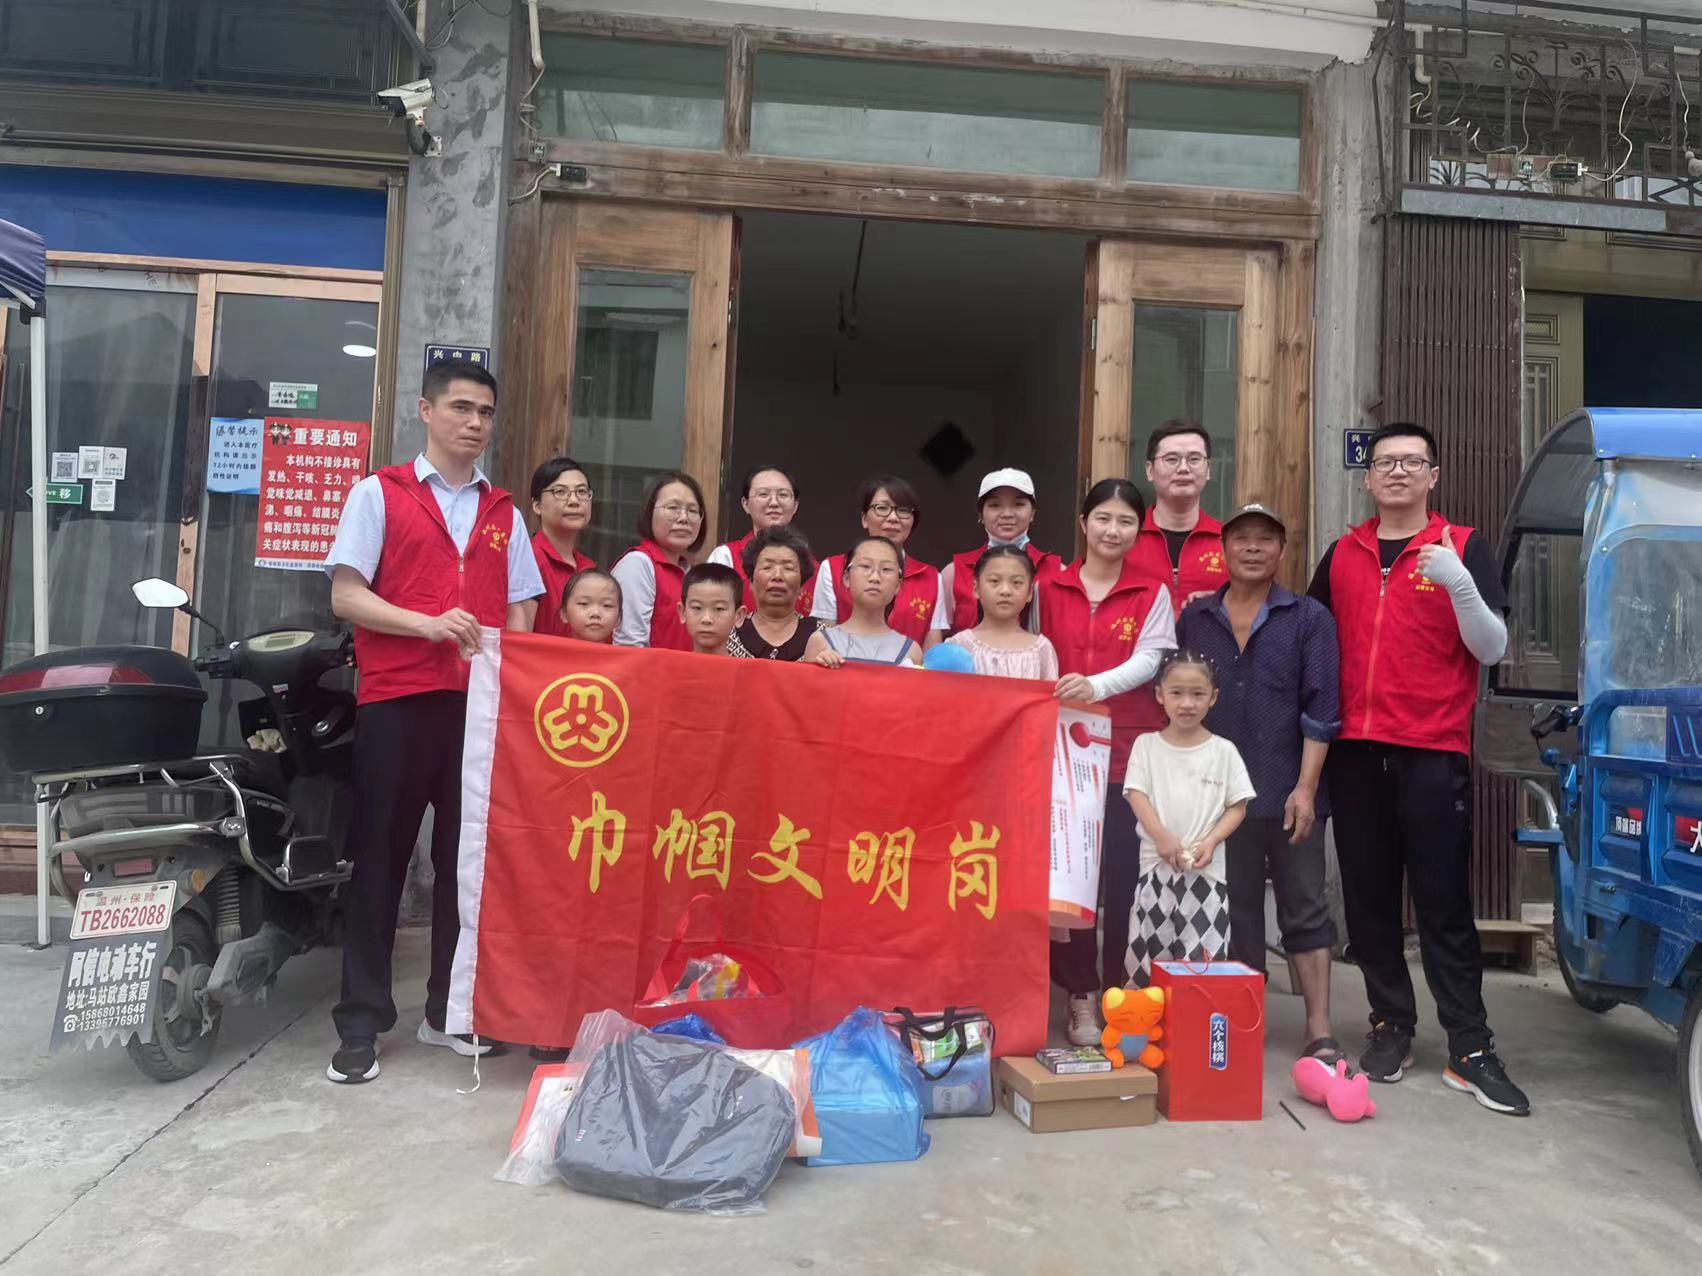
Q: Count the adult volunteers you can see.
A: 9